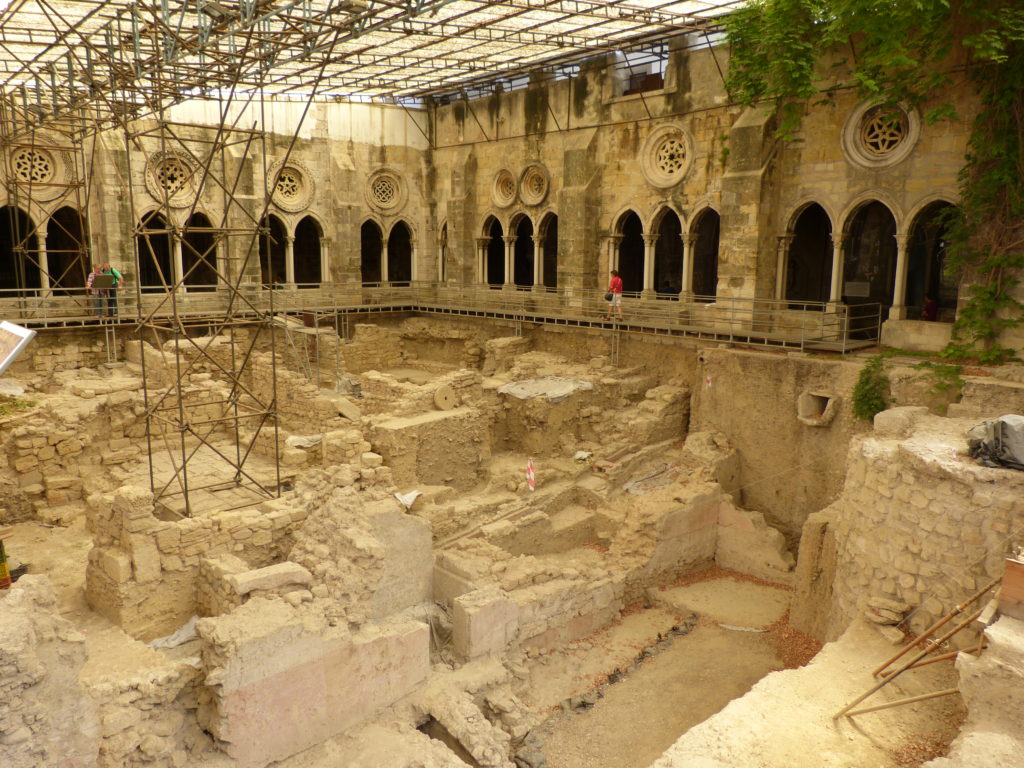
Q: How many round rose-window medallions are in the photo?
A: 8